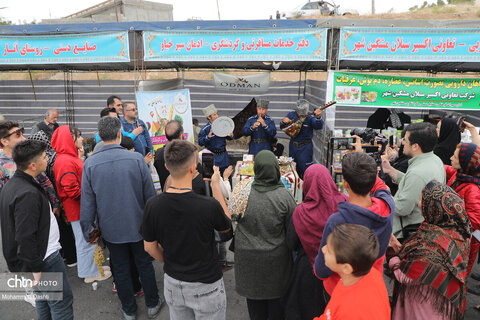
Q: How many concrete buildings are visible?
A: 1